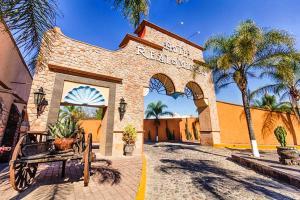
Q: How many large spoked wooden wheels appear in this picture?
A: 2